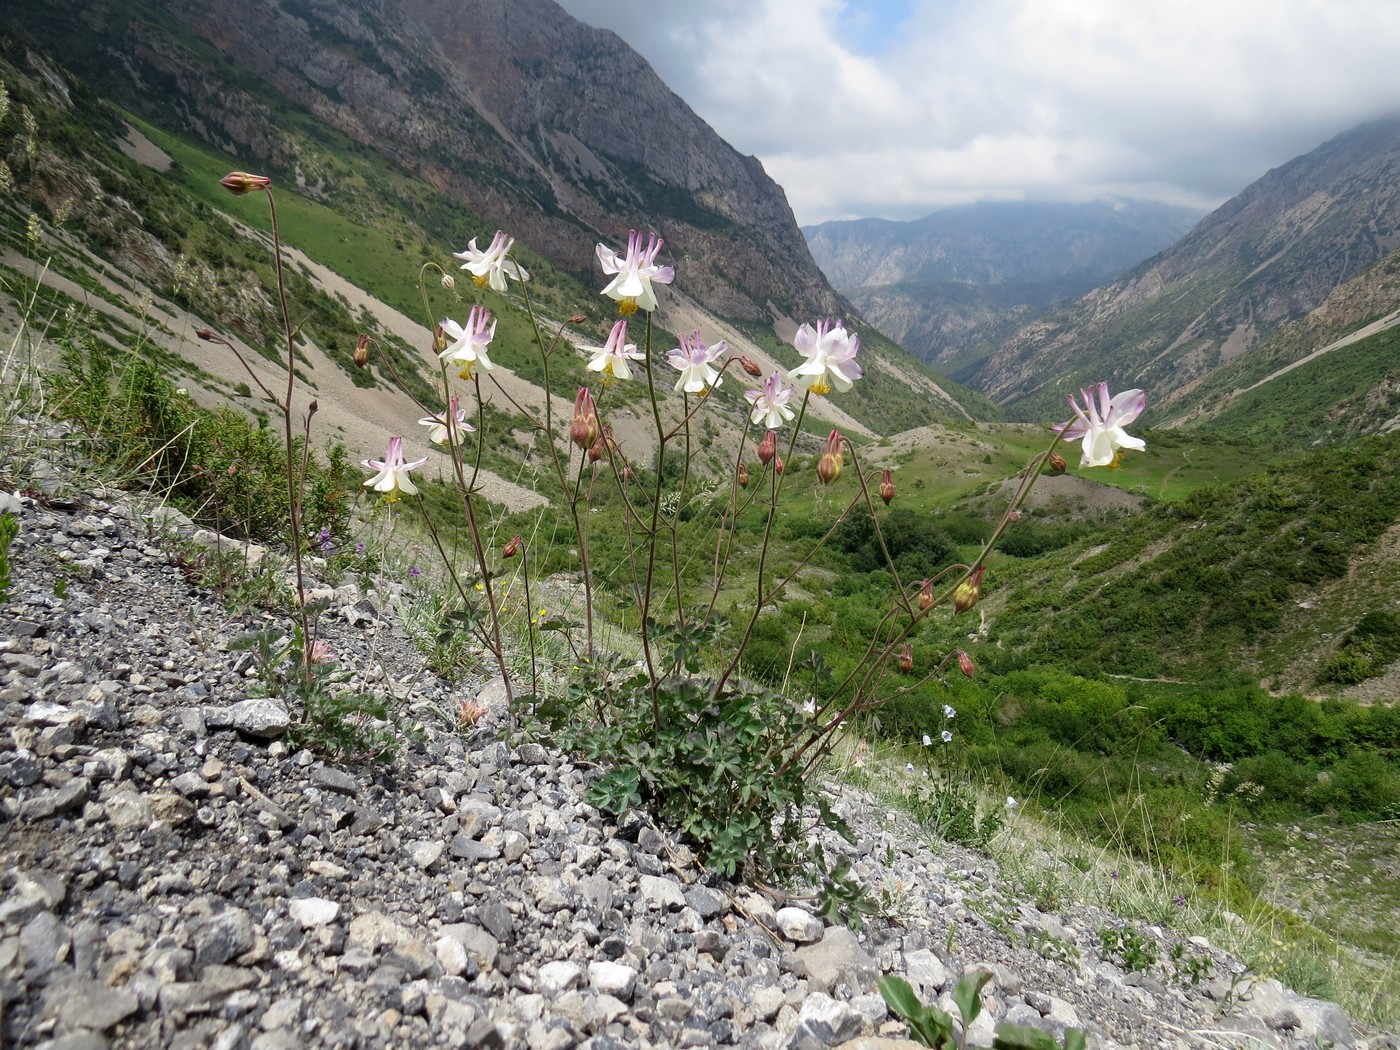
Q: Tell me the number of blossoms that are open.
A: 10